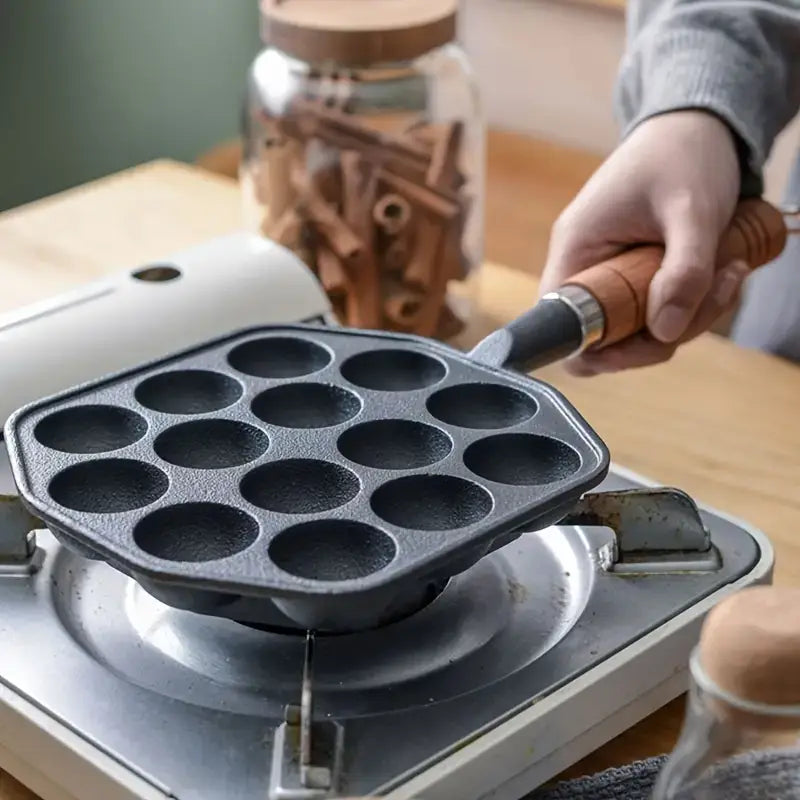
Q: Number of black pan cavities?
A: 14